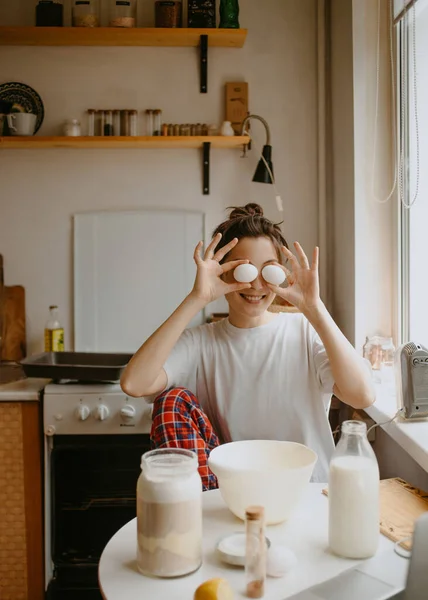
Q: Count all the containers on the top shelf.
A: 6